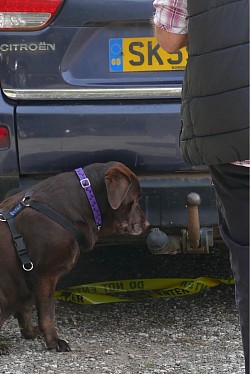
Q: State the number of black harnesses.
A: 1